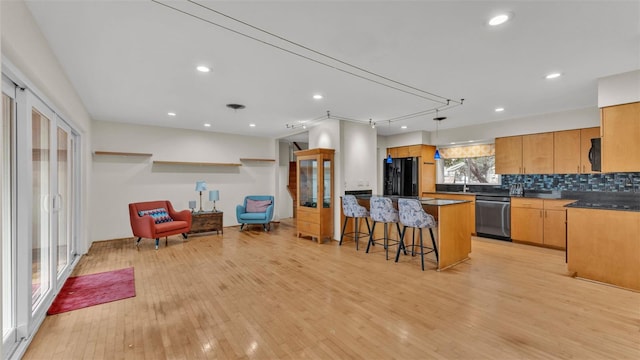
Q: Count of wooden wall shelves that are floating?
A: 3